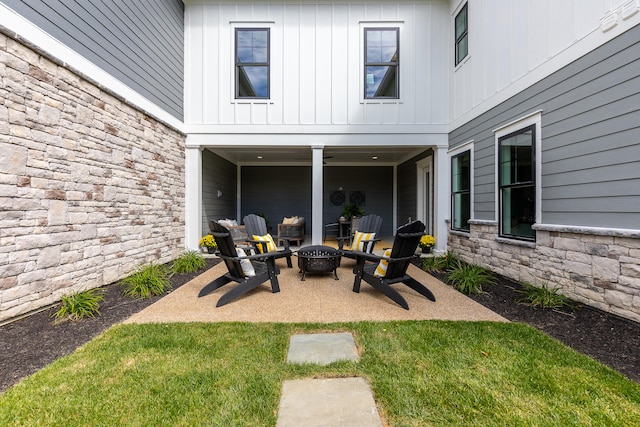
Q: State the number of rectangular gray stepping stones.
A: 2